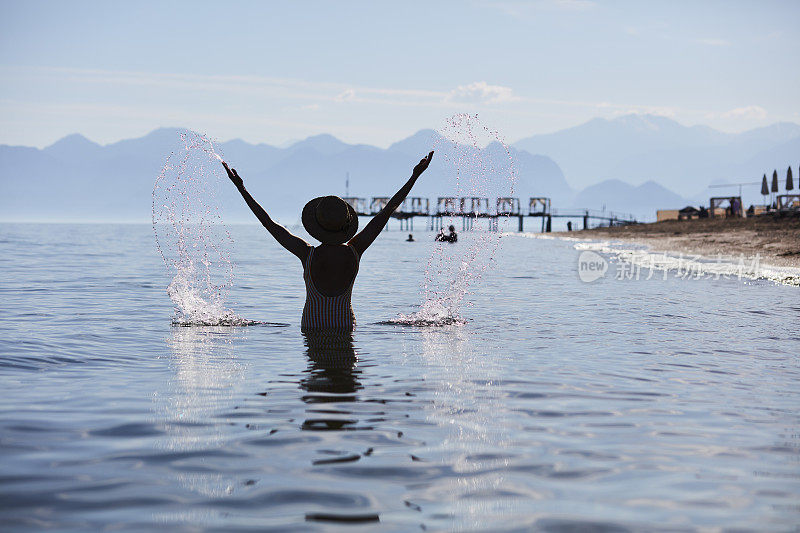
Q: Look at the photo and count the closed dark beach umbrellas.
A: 3